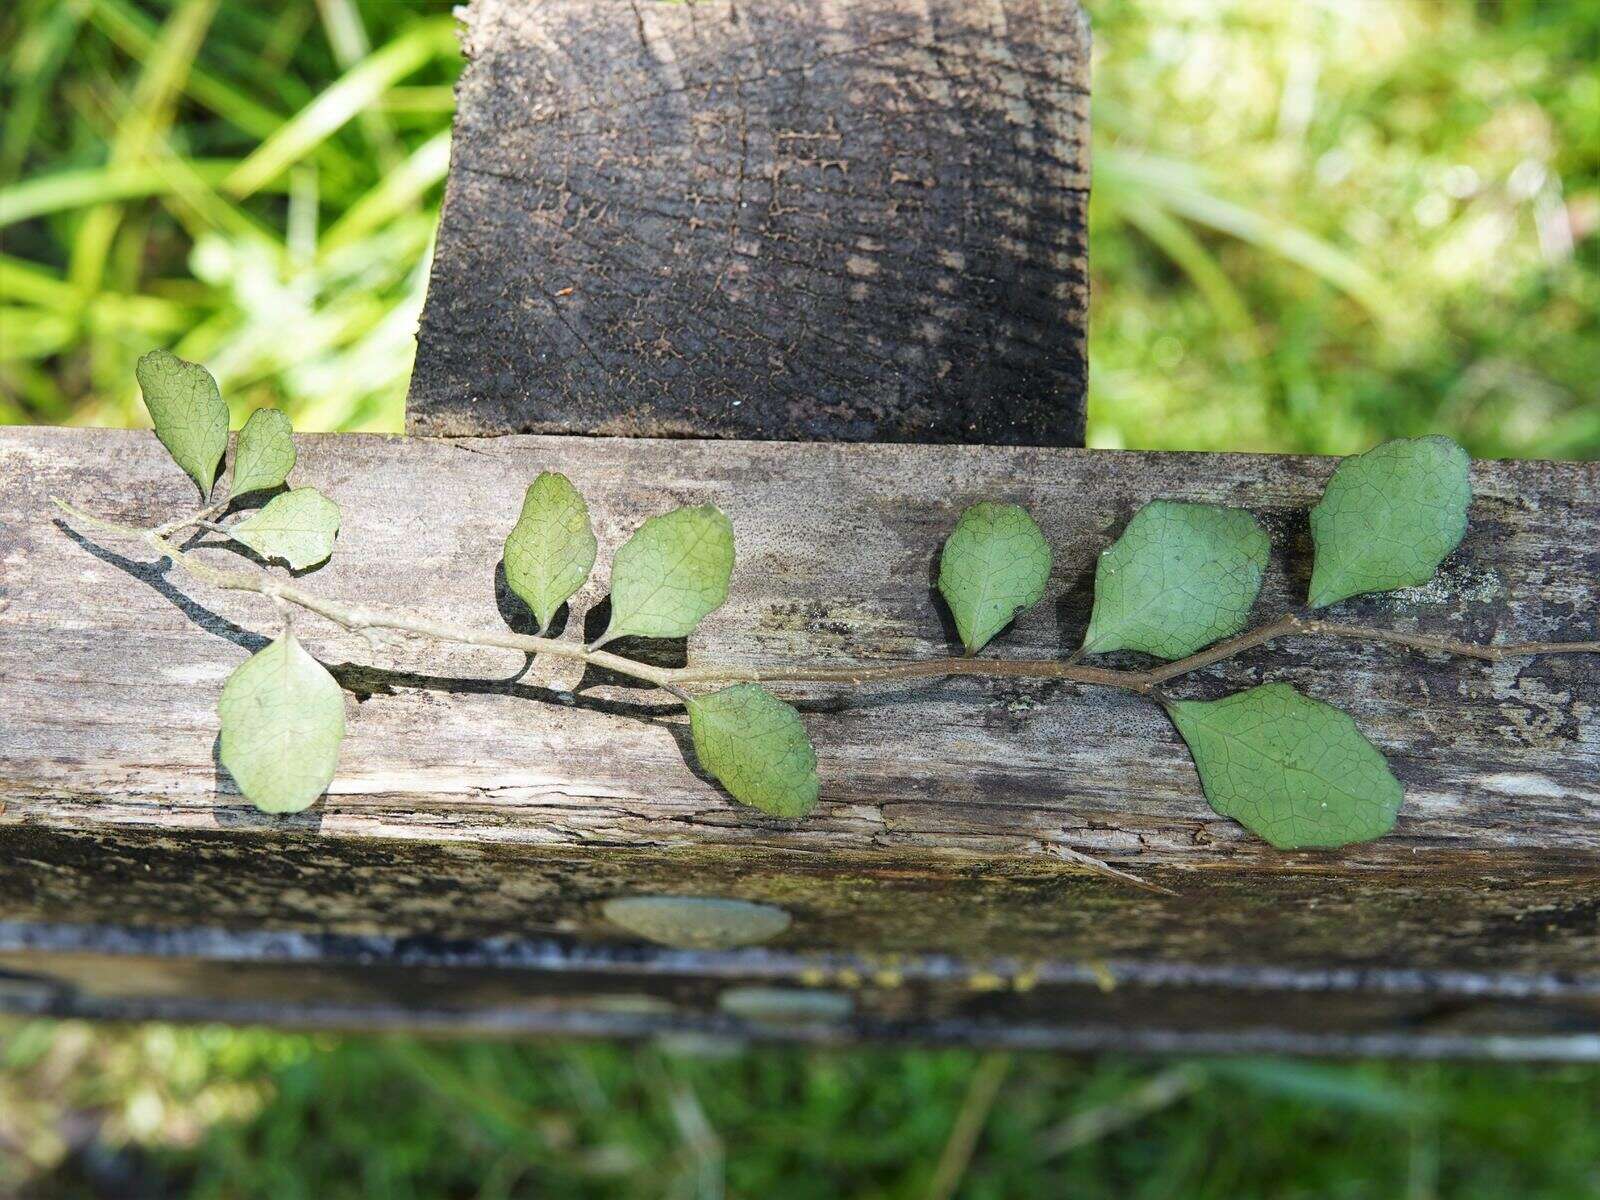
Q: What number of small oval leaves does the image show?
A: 11